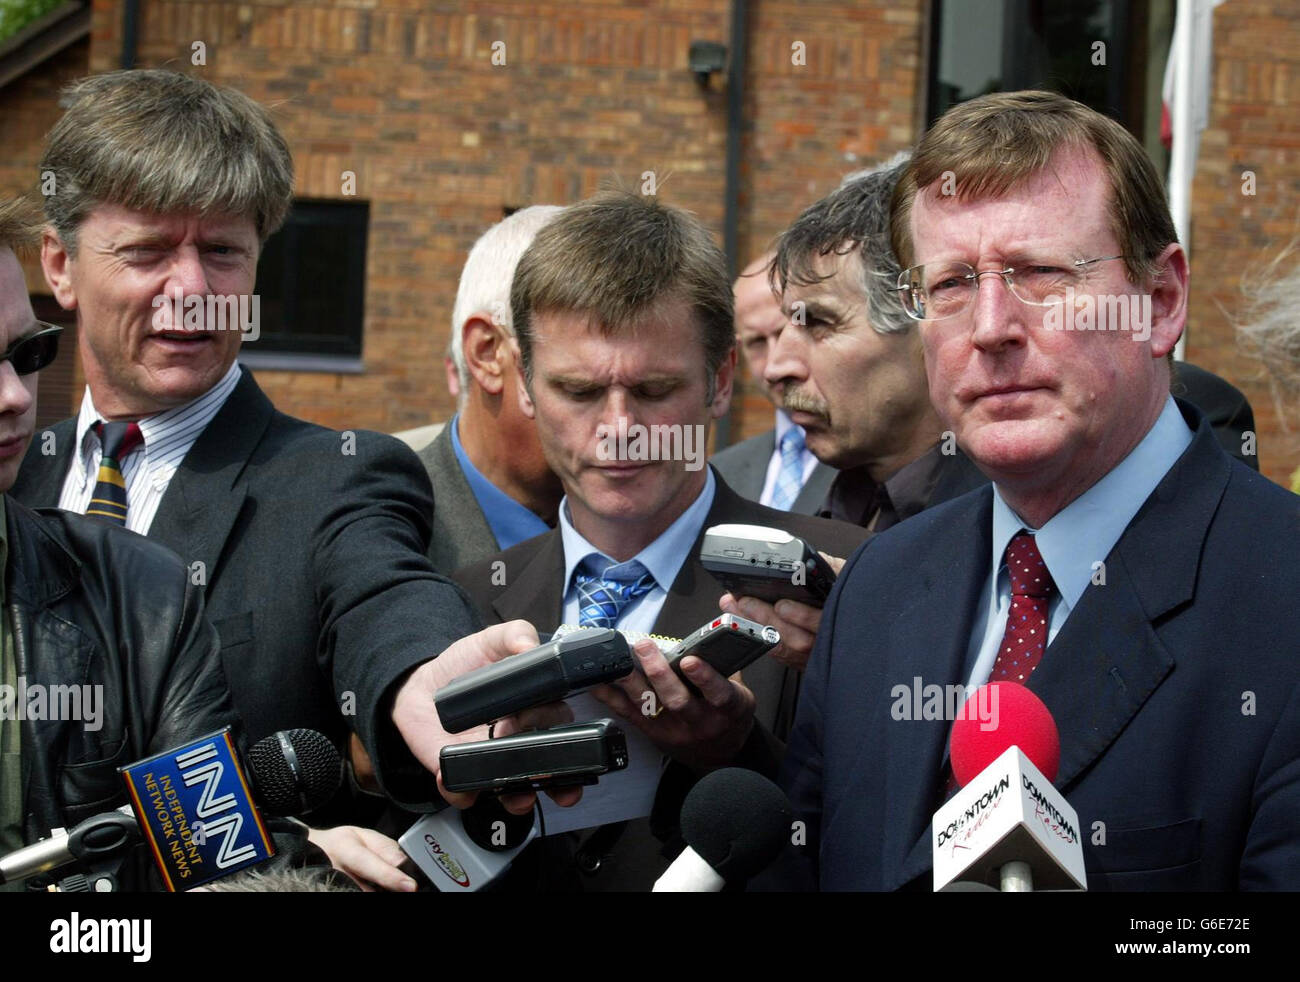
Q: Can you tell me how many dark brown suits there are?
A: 1